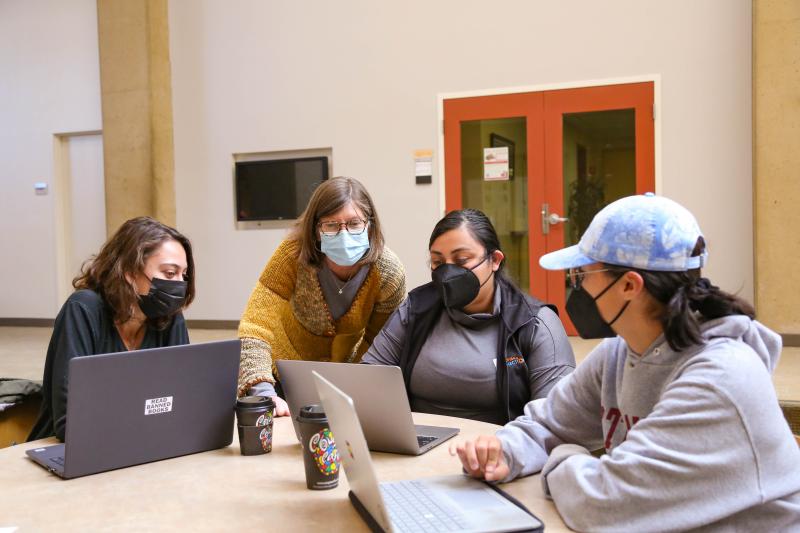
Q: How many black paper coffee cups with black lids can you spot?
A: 2